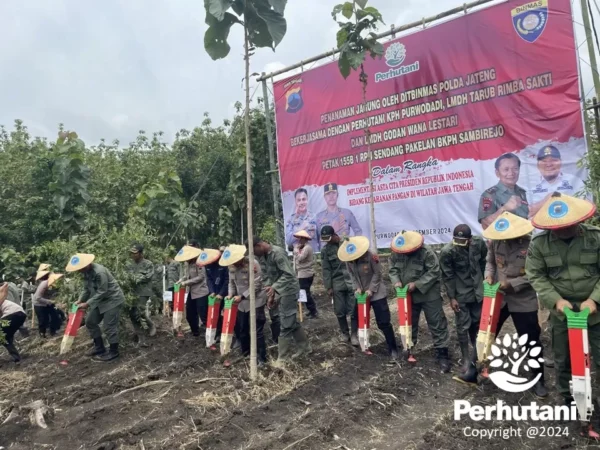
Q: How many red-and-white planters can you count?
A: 8